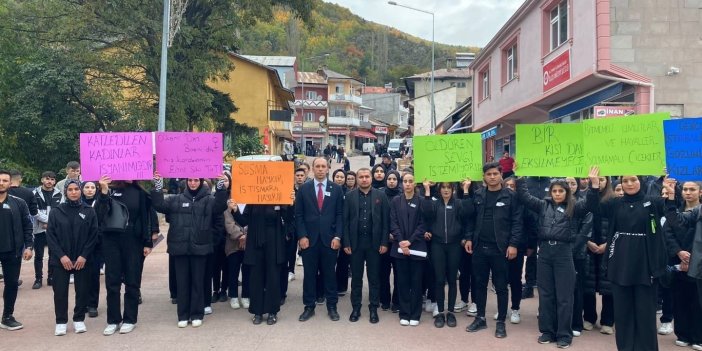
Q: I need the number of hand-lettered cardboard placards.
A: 7